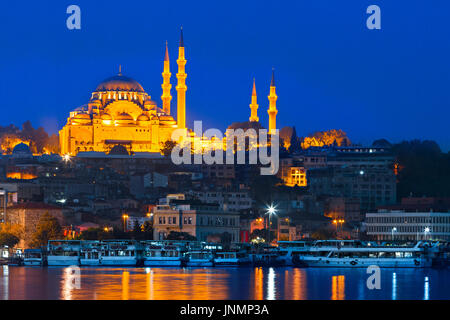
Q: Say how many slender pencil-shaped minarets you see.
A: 4